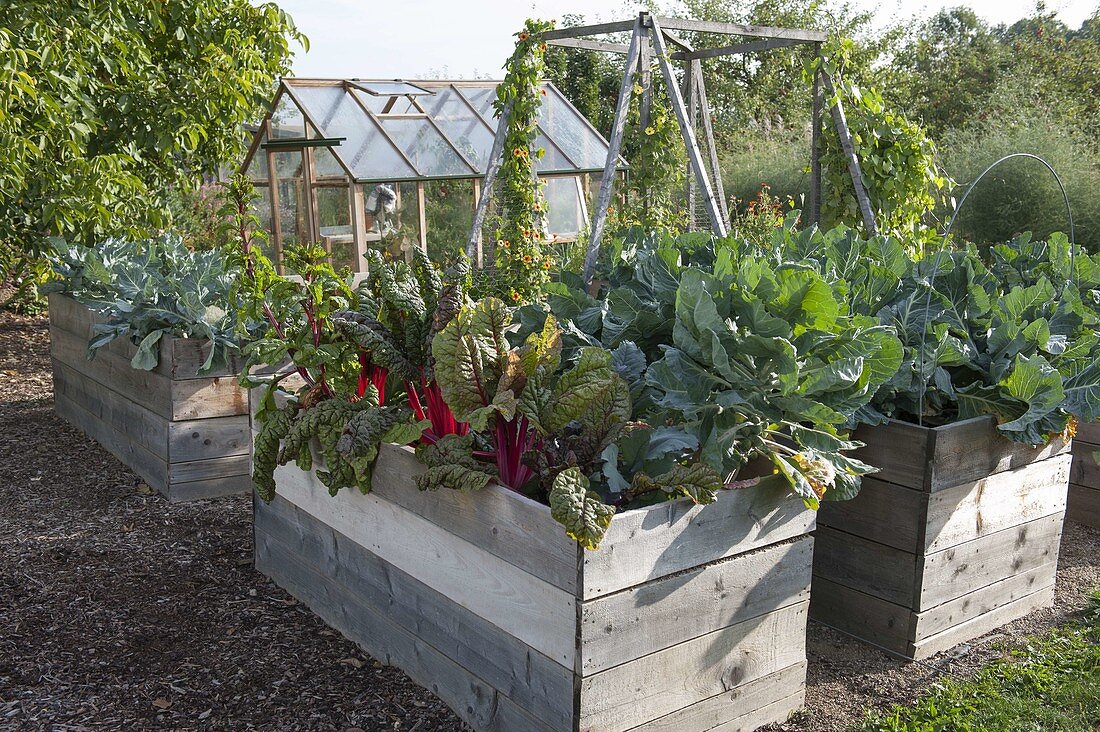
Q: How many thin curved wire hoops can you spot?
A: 1